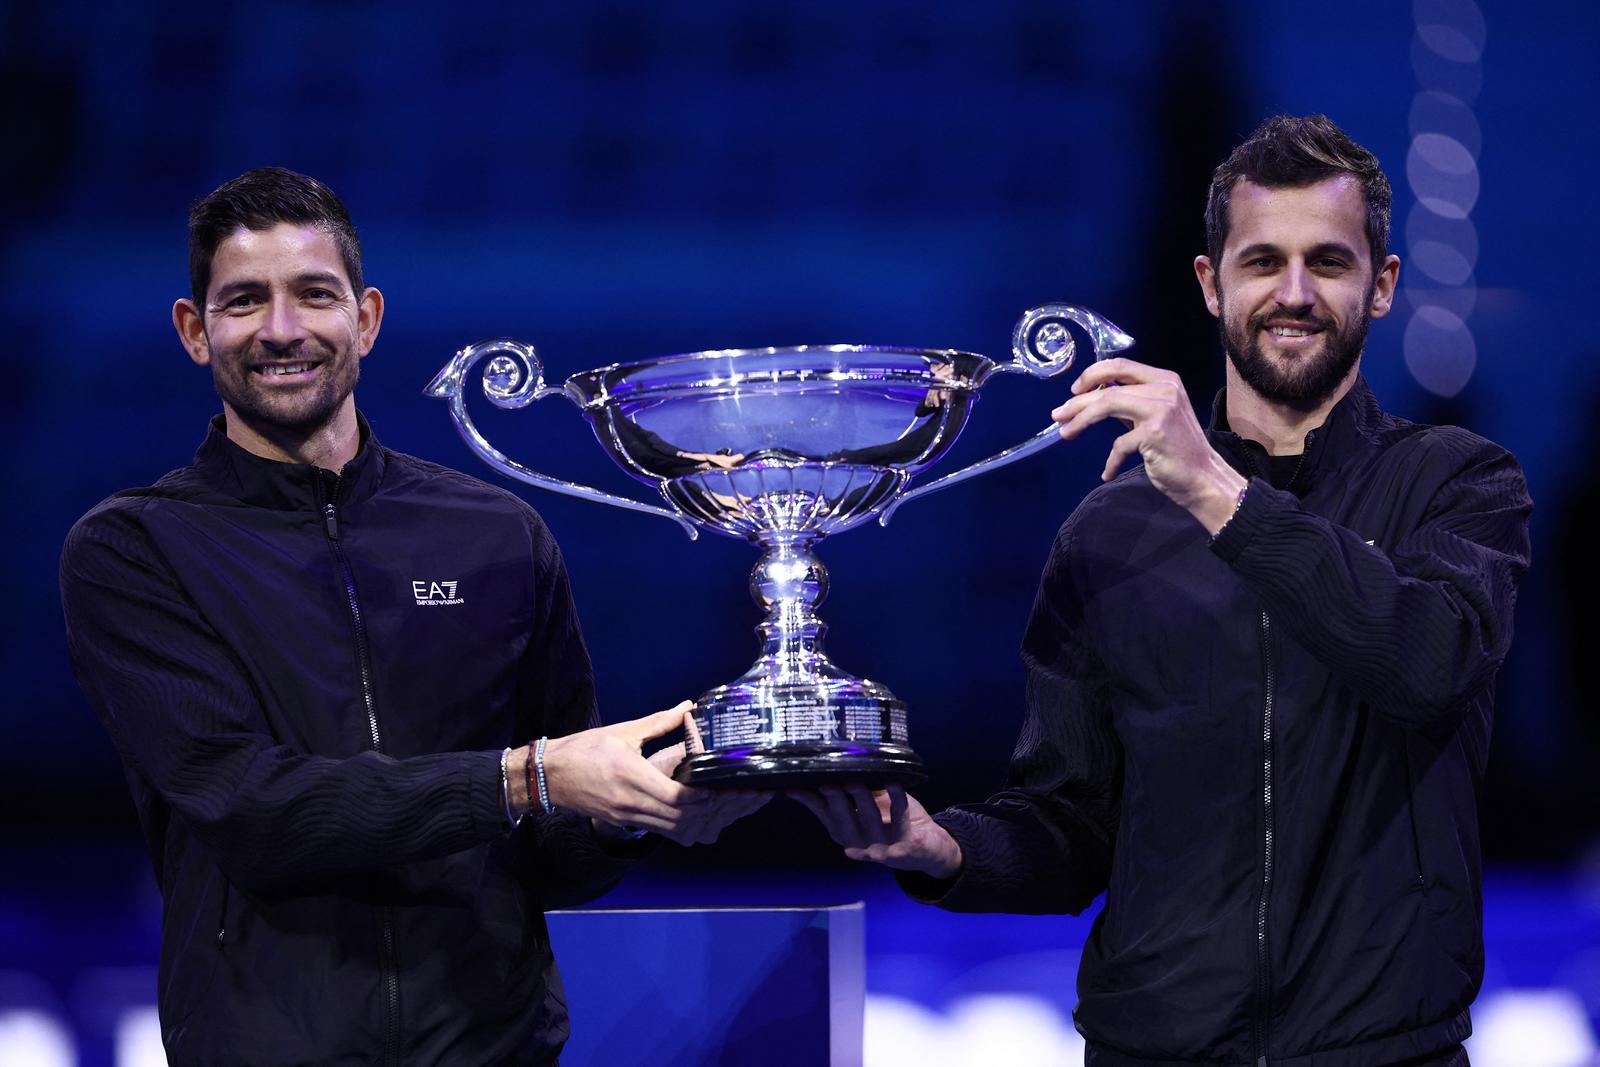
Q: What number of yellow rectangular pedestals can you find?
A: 0